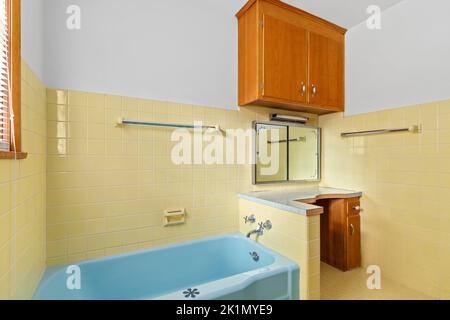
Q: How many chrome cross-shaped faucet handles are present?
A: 2